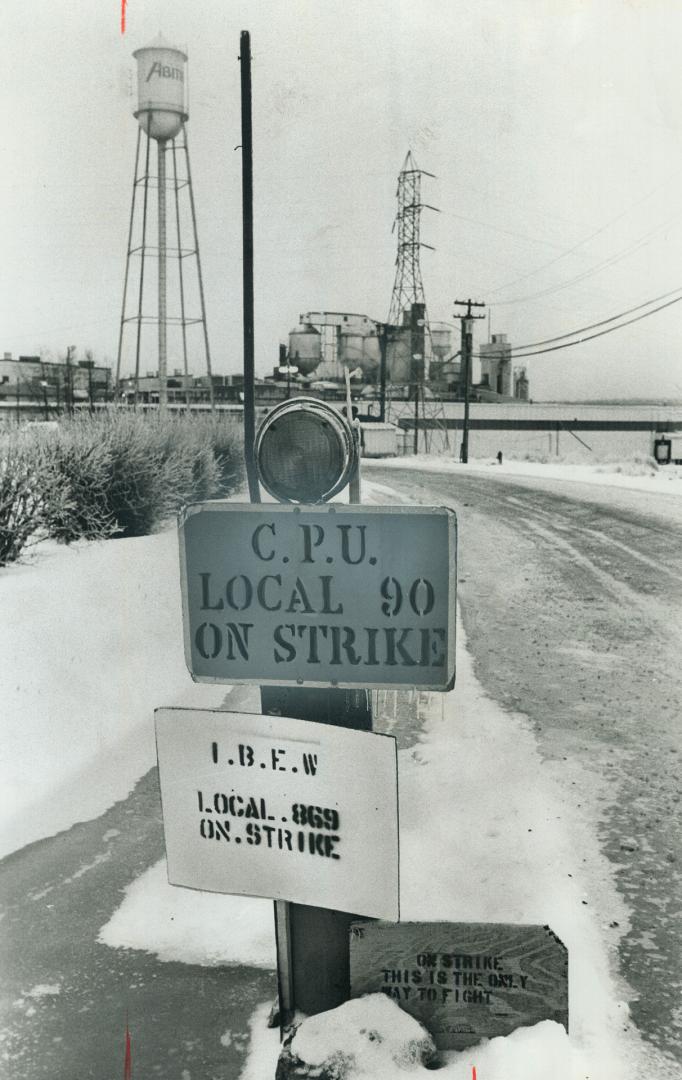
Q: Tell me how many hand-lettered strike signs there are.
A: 3